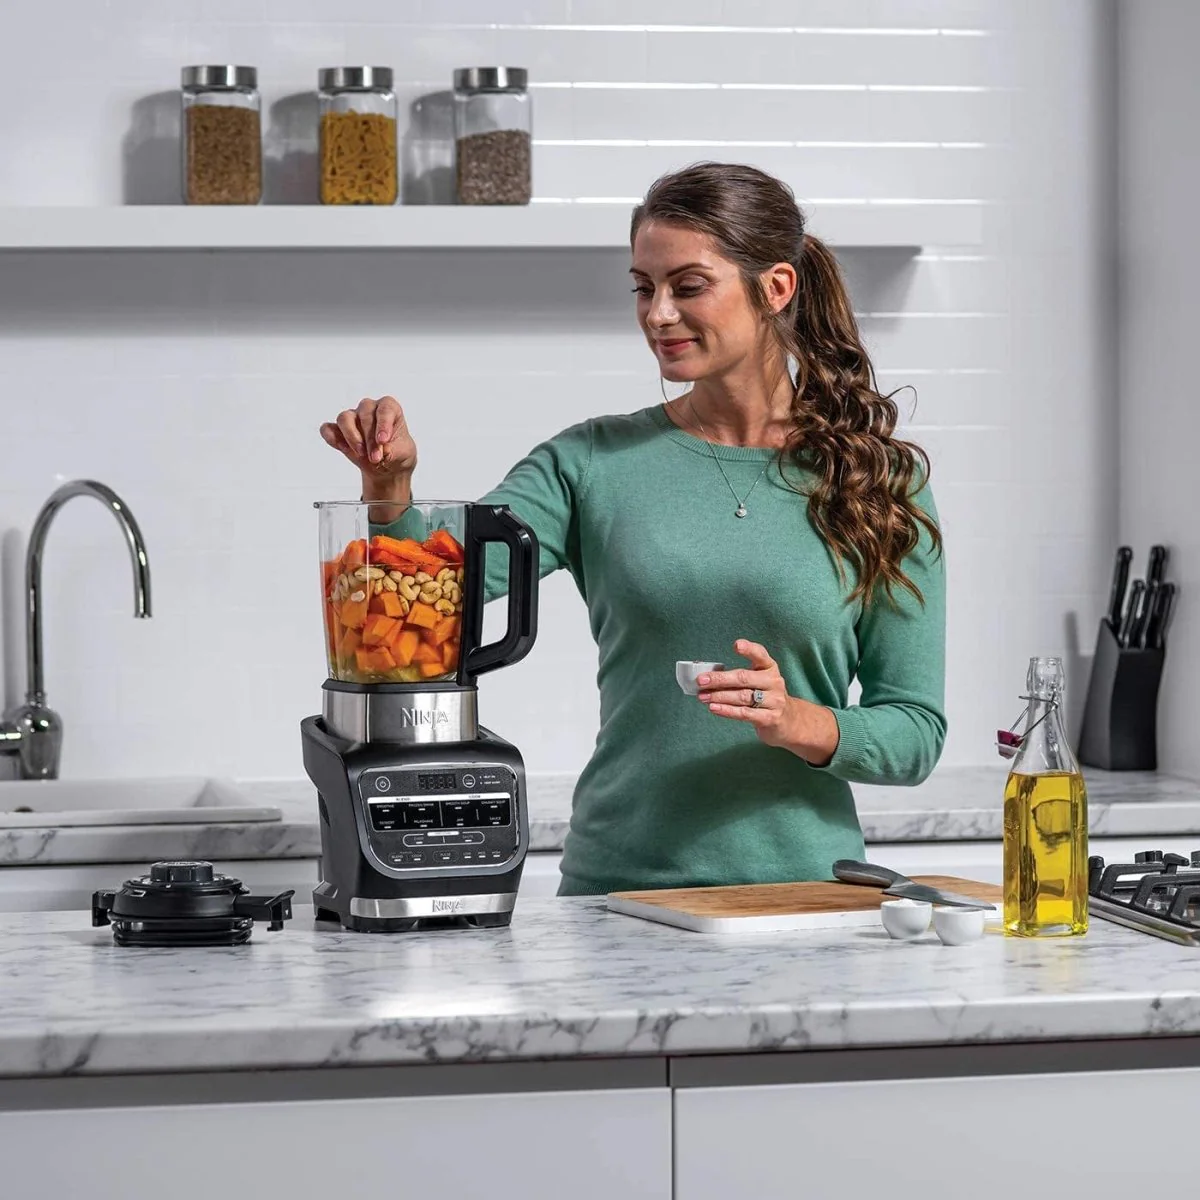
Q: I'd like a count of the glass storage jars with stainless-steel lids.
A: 3